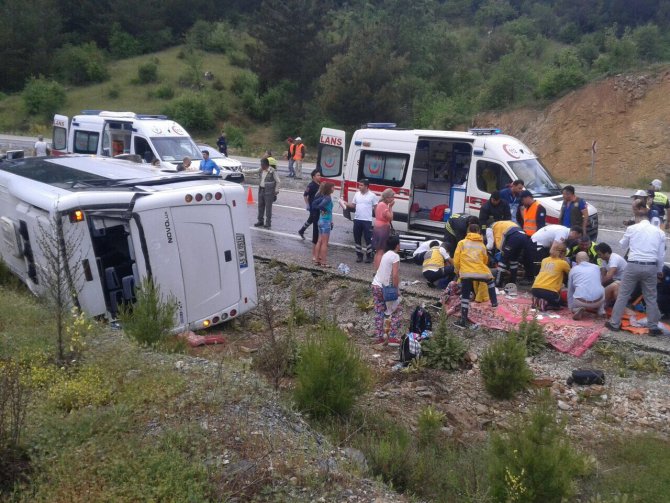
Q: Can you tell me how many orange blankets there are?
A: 1